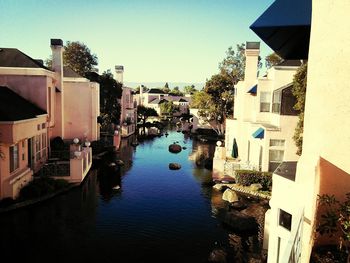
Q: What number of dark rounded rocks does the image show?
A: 2